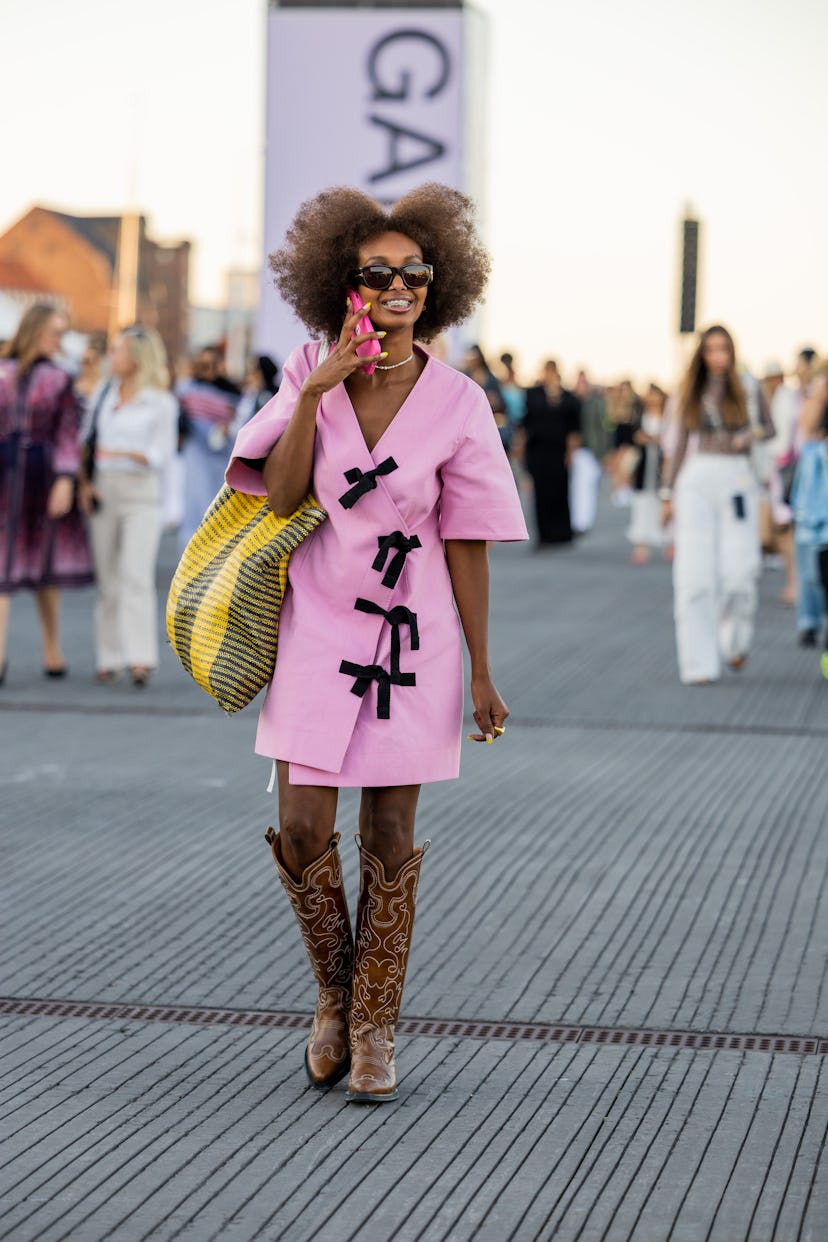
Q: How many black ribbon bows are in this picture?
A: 4